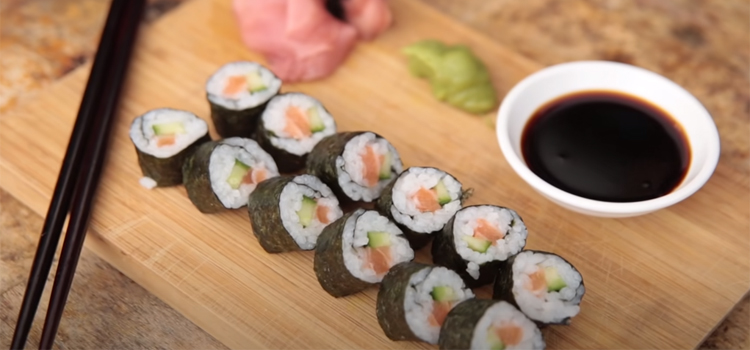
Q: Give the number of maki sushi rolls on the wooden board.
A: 12